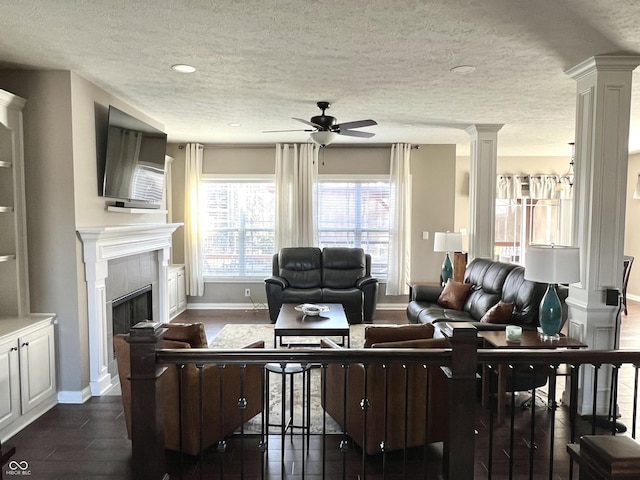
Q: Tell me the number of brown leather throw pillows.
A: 2